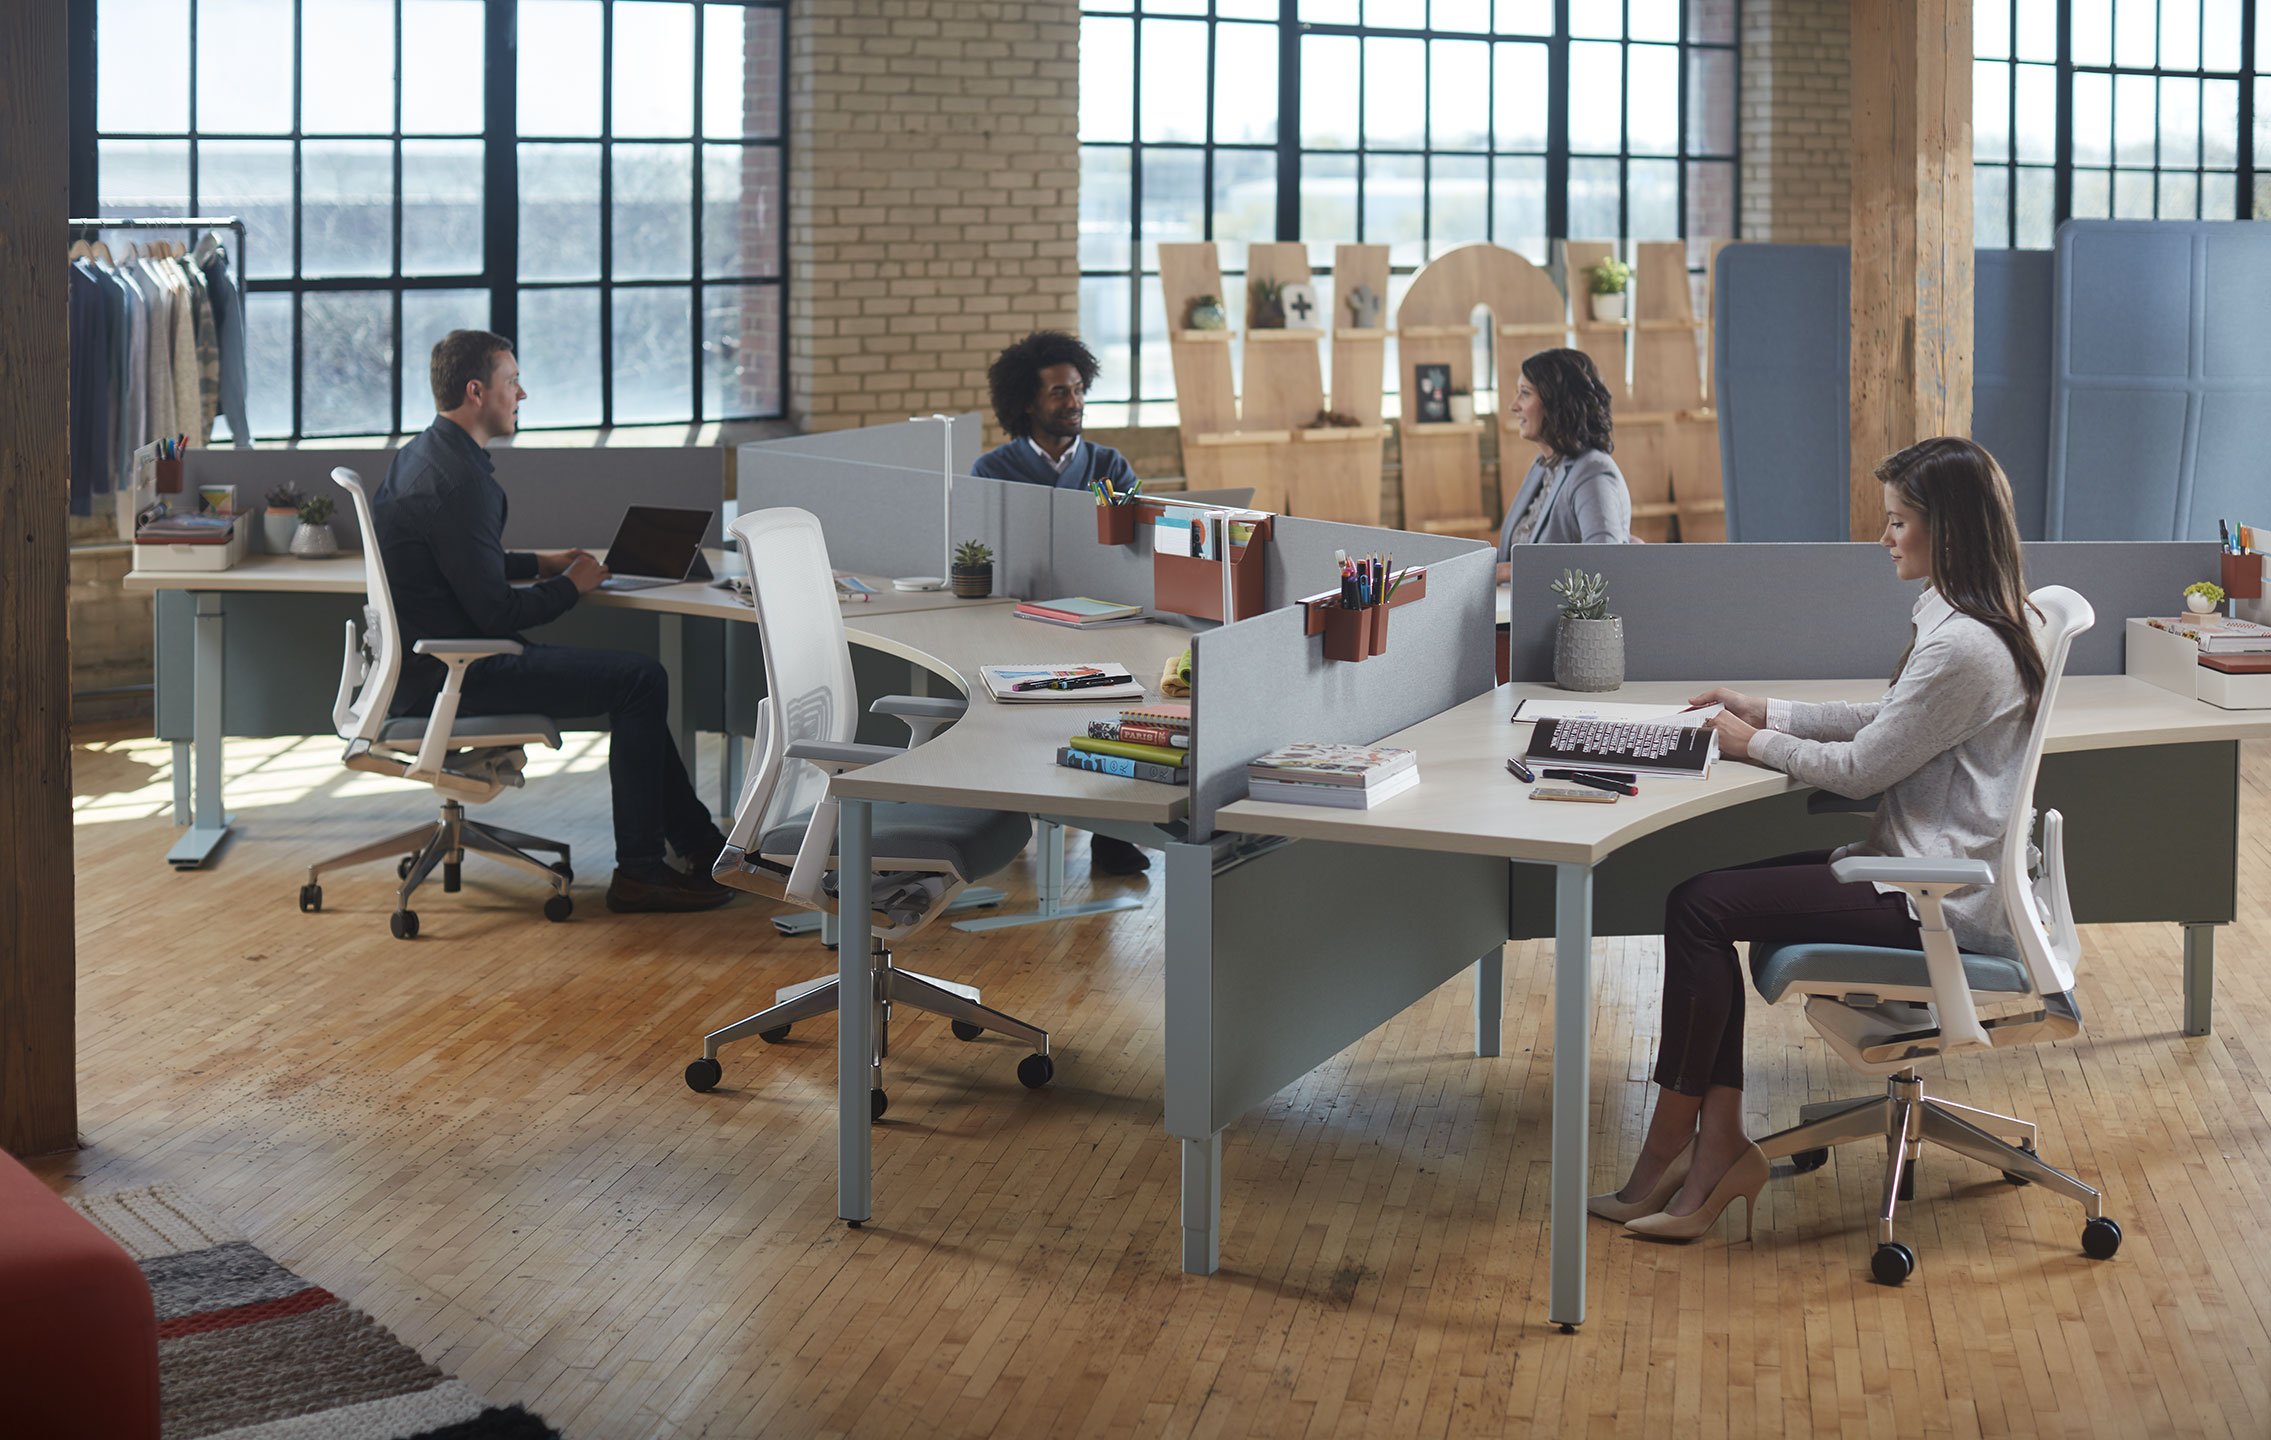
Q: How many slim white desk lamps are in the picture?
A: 2